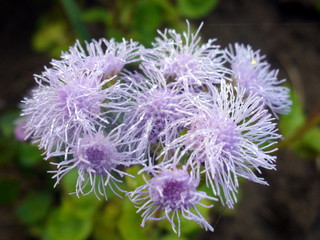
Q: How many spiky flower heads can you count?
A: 8